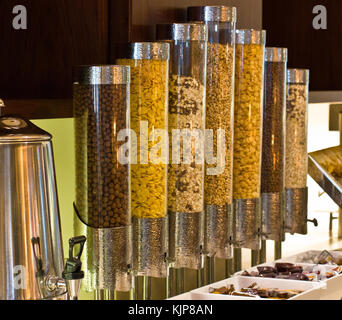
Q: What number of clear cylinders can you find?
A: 7